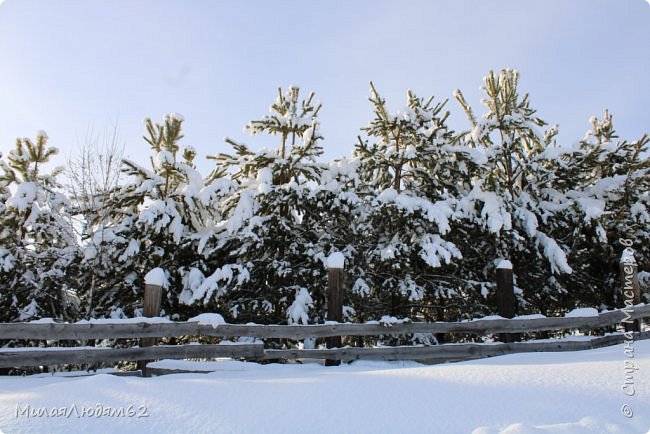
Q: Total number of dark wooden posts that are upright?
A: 4